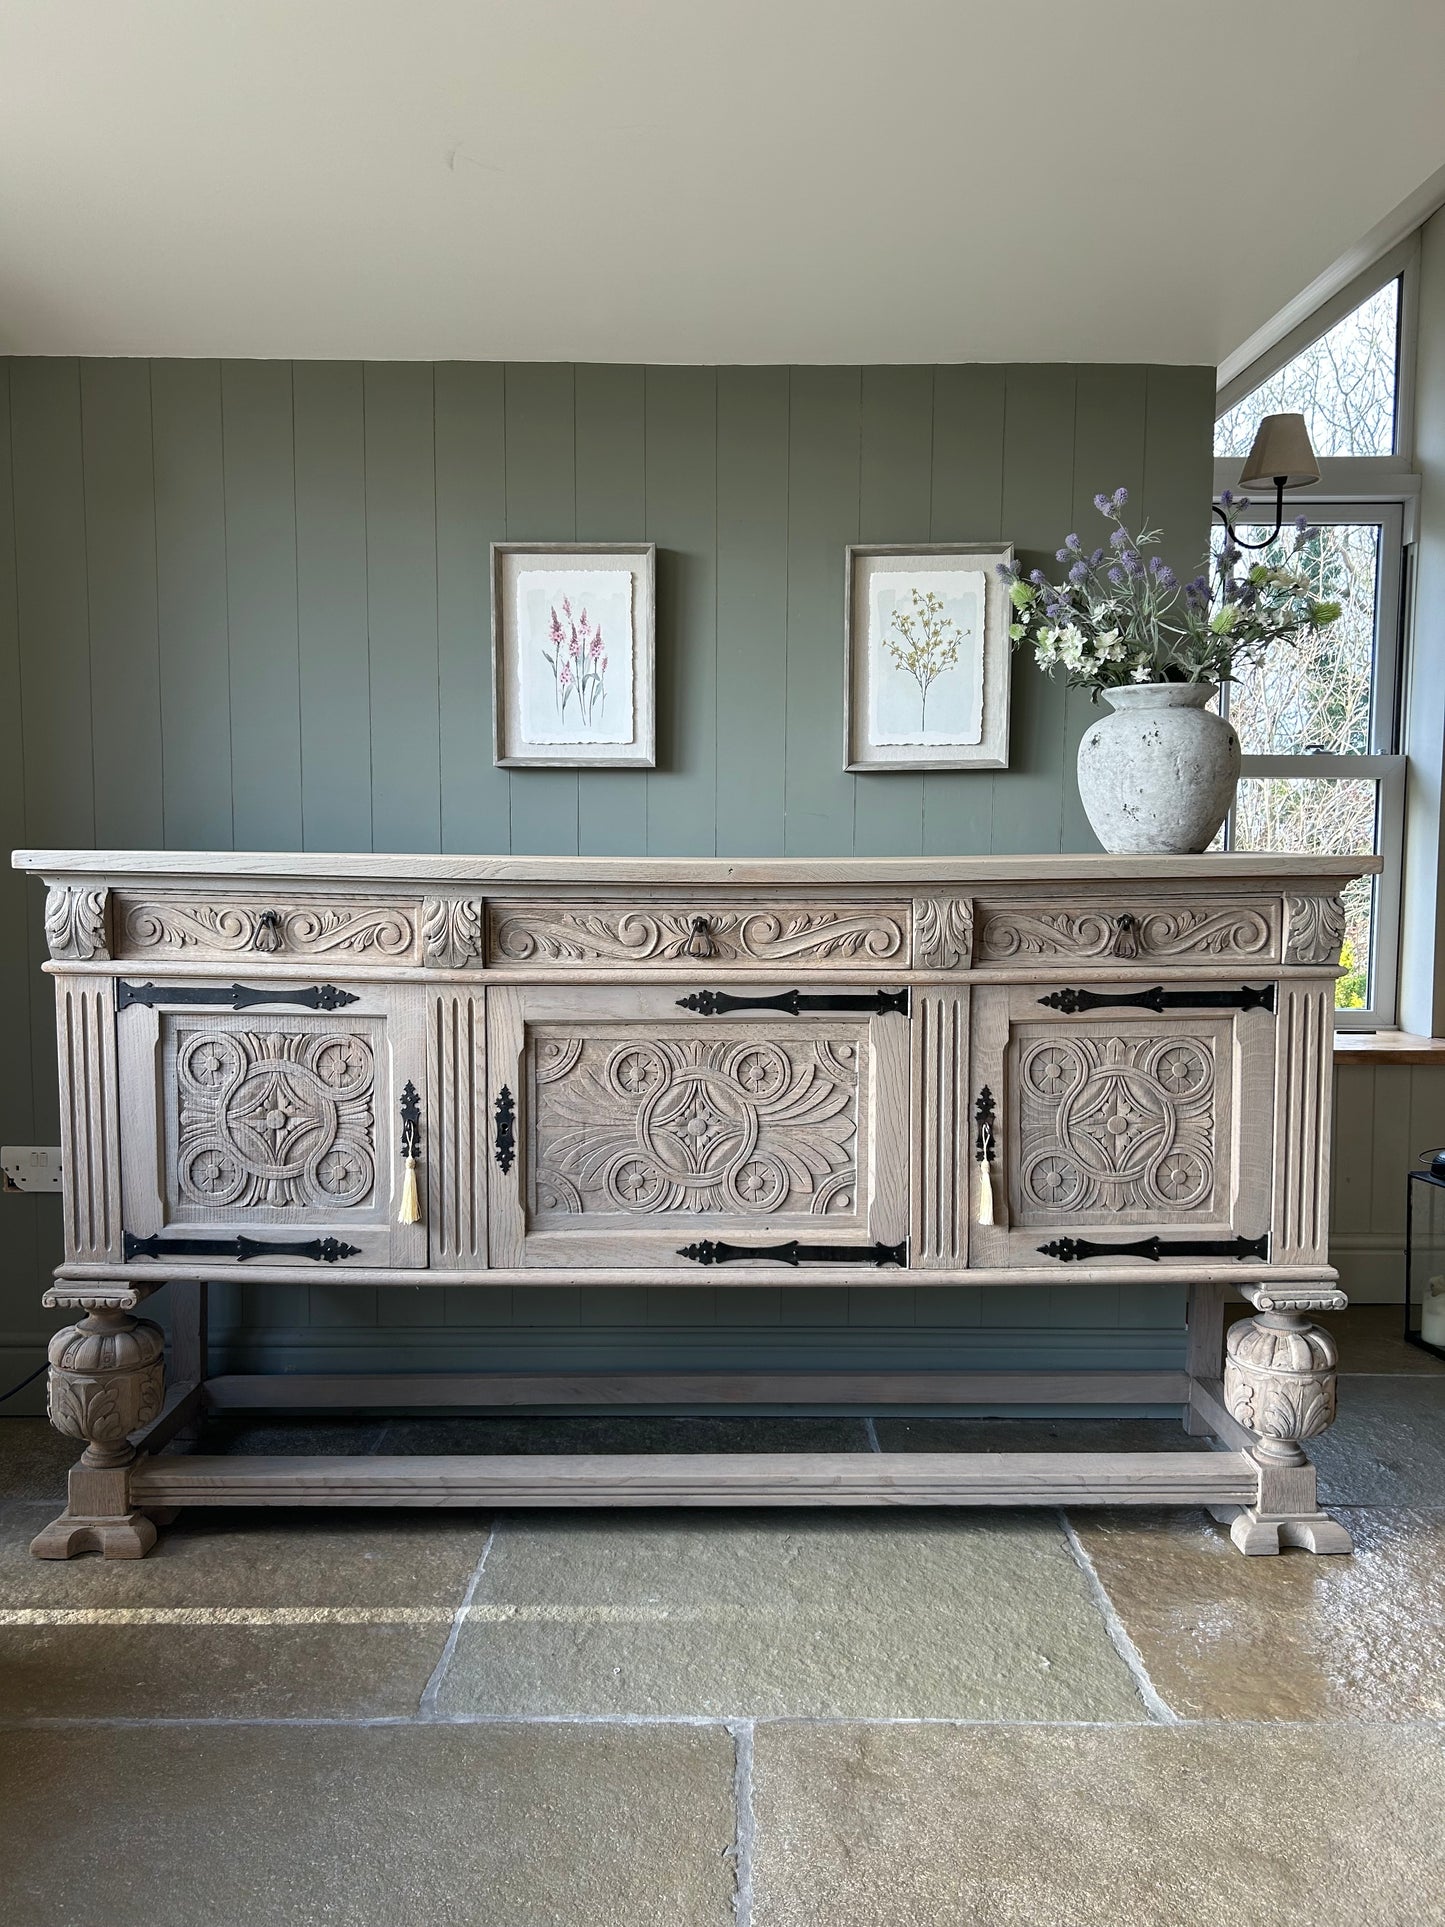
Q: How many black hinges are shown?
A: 6